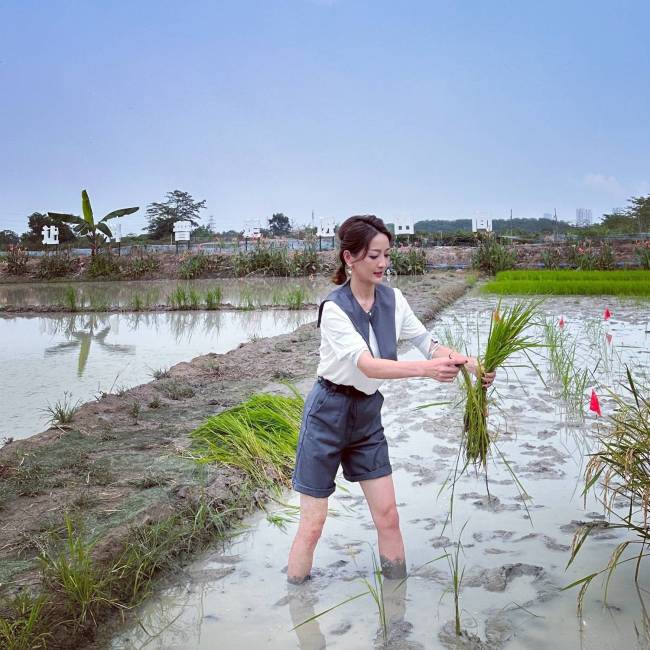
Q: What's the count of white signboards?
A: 7